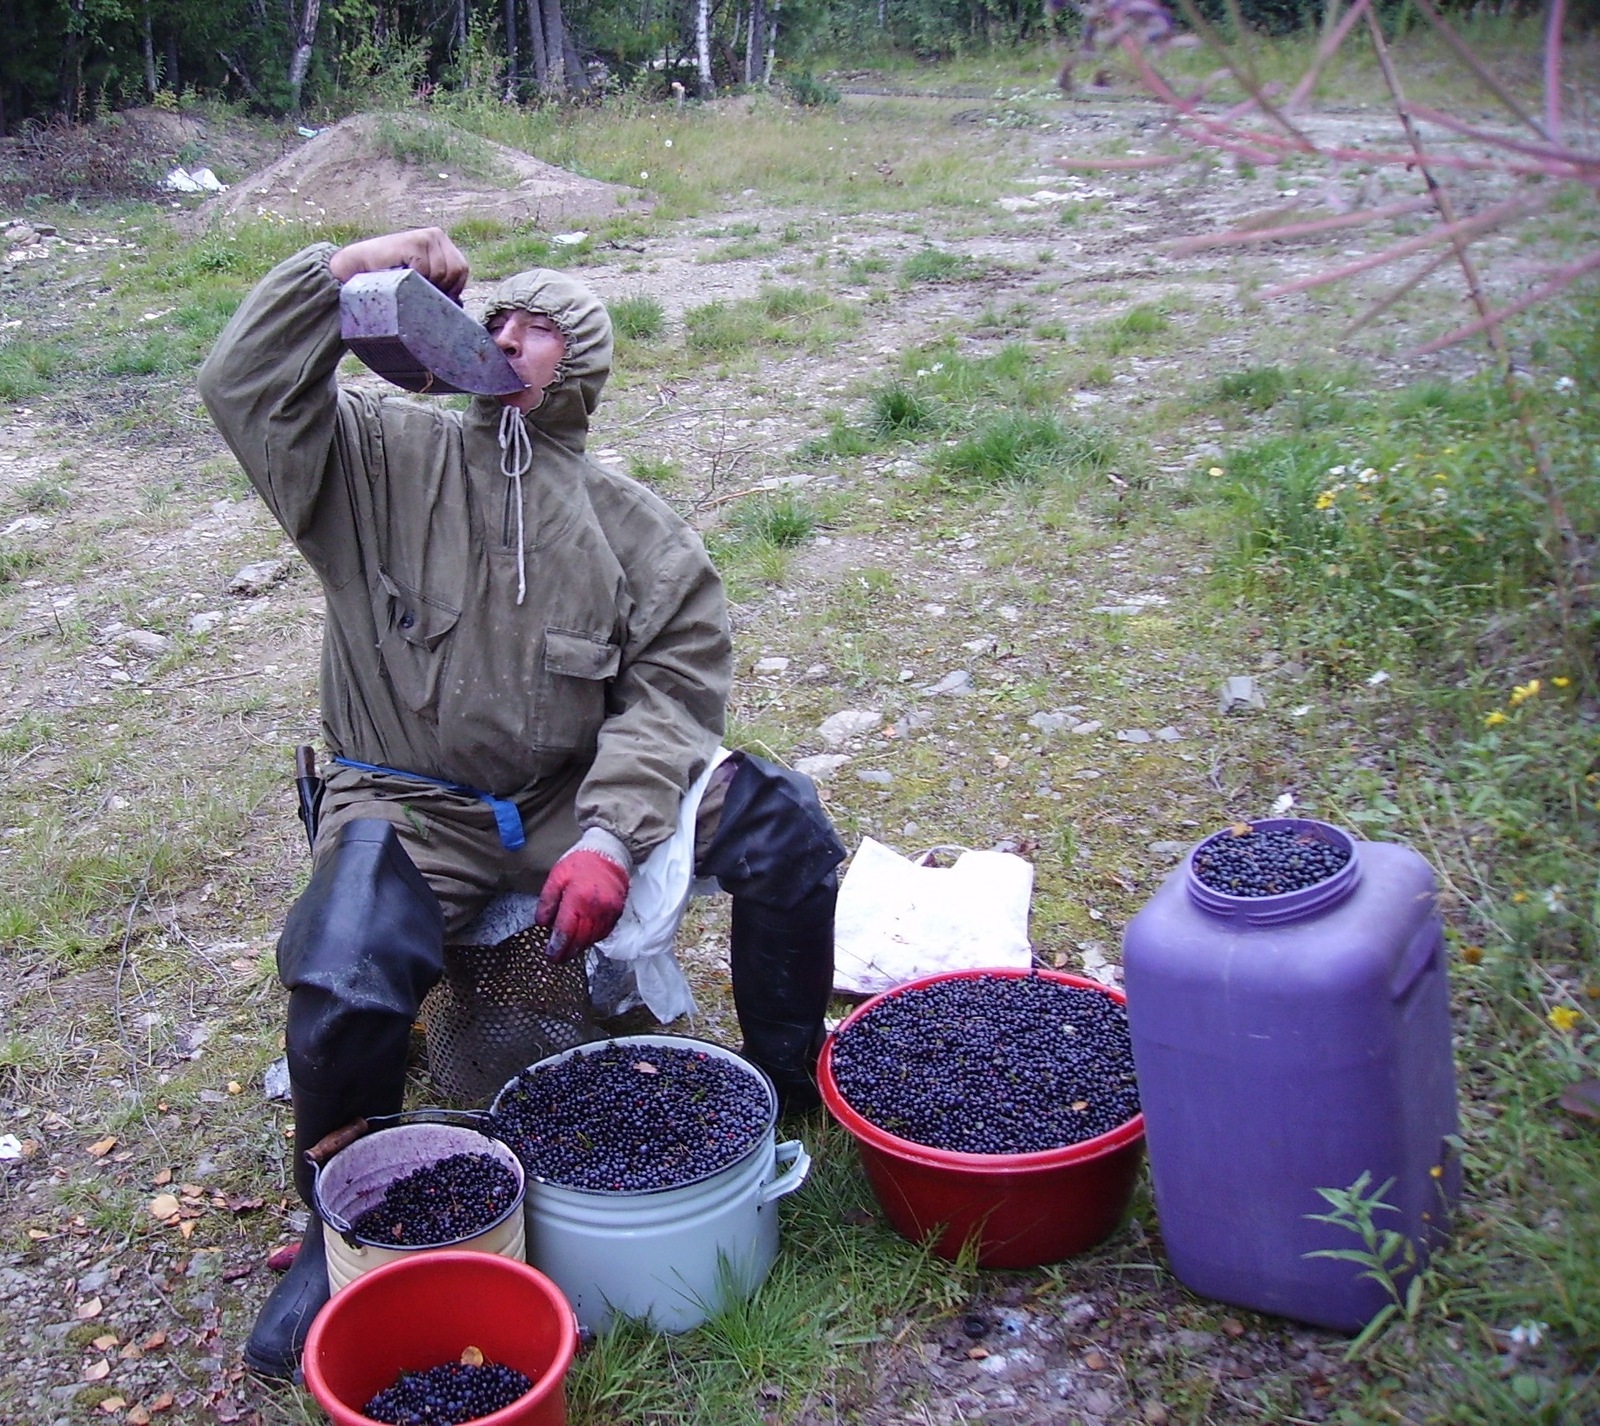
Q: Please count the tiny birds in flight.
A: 0